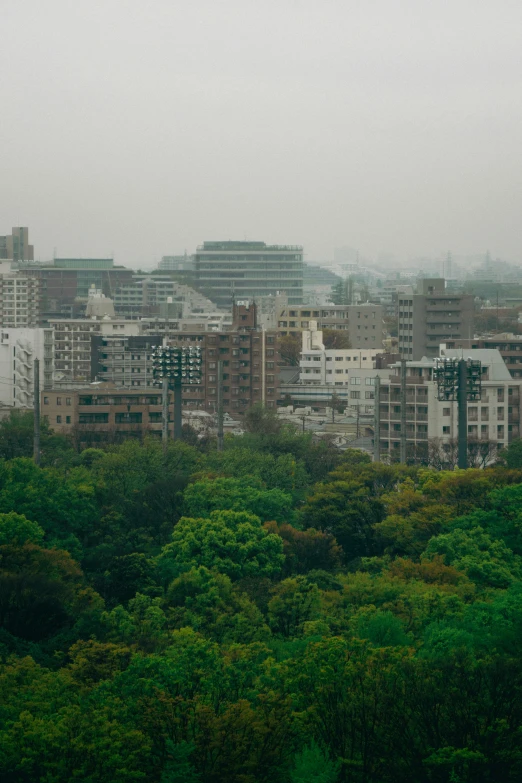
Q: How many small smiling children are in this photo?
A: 0